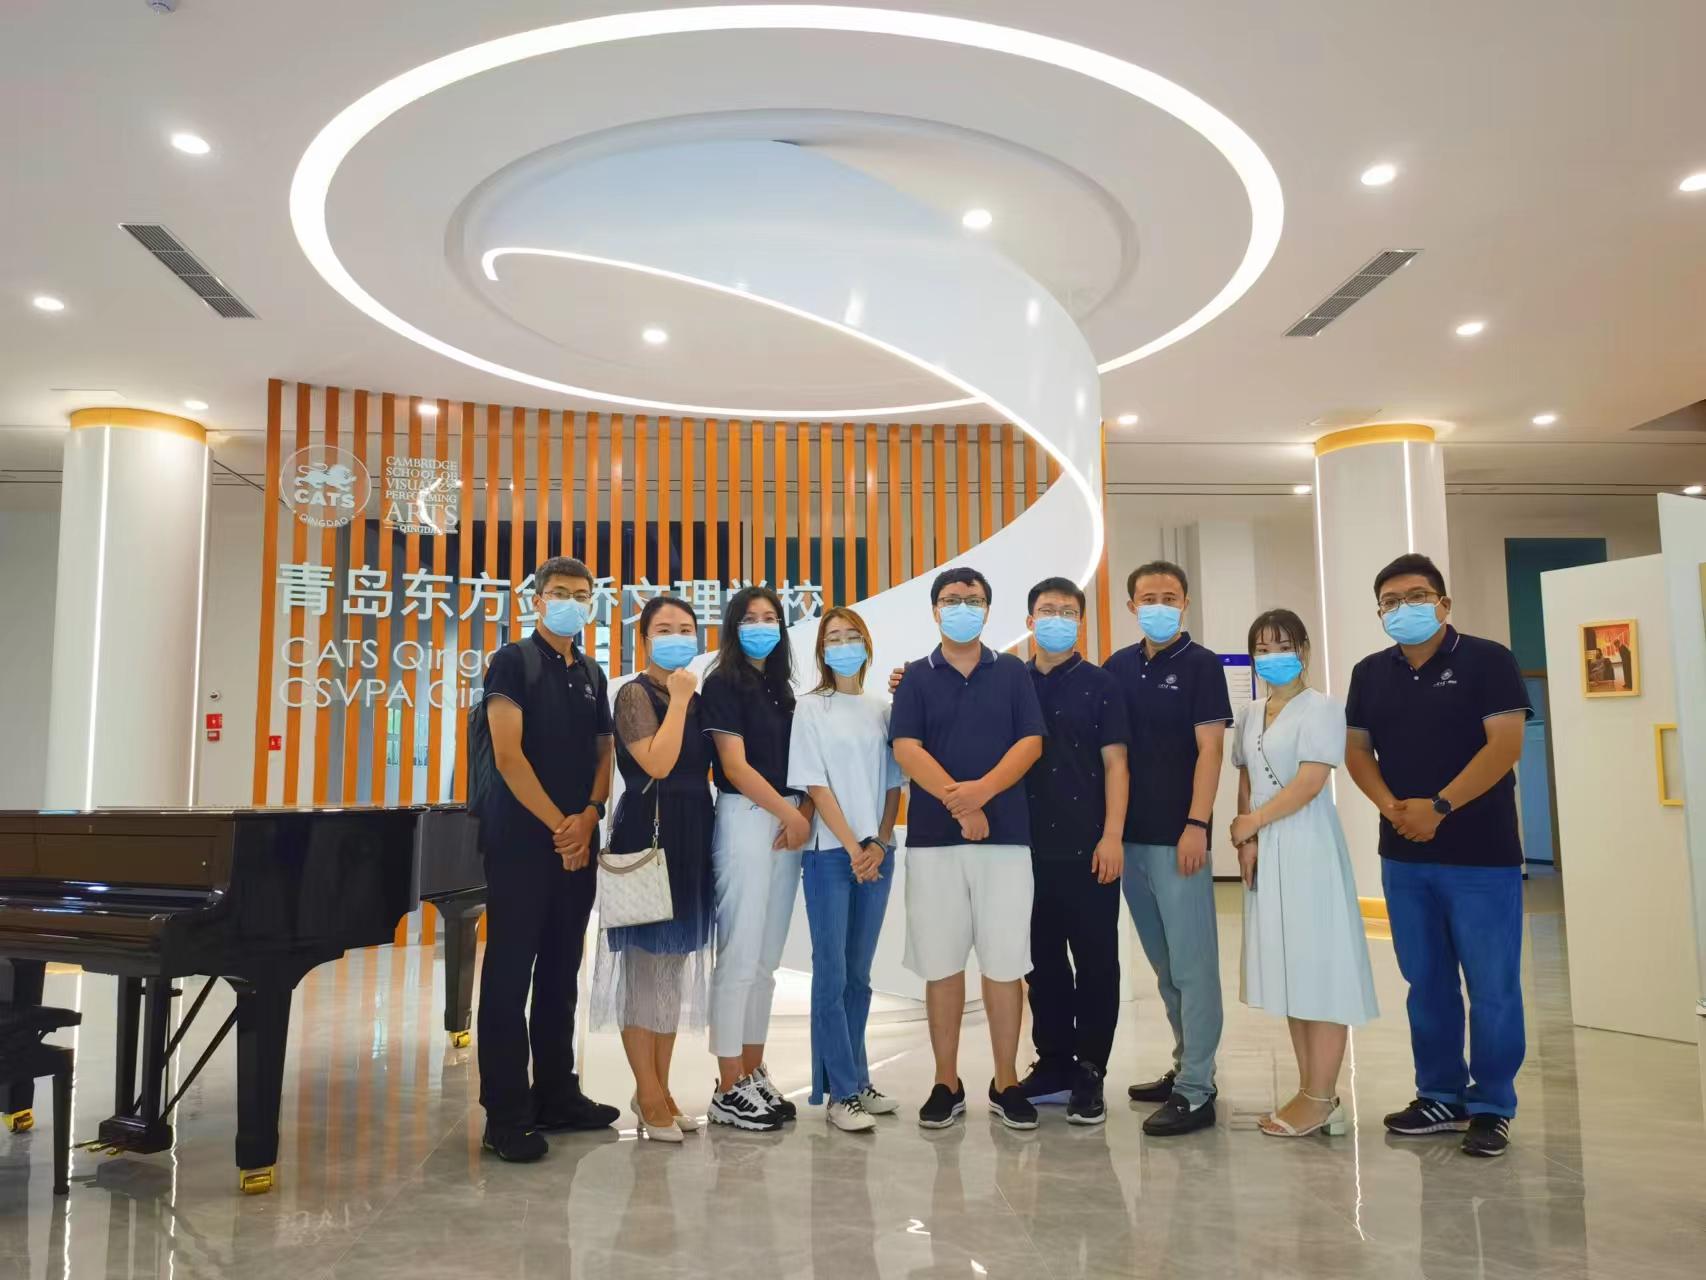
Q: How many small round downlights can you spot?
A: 13